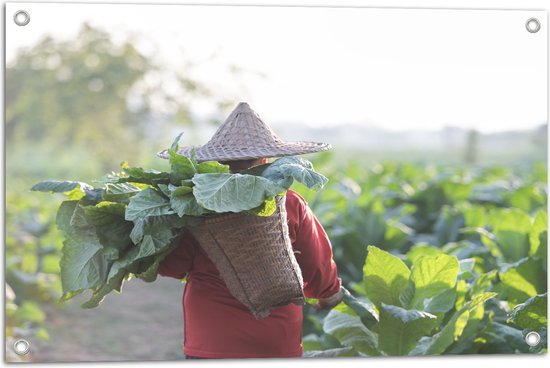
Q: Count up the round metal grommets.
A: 4